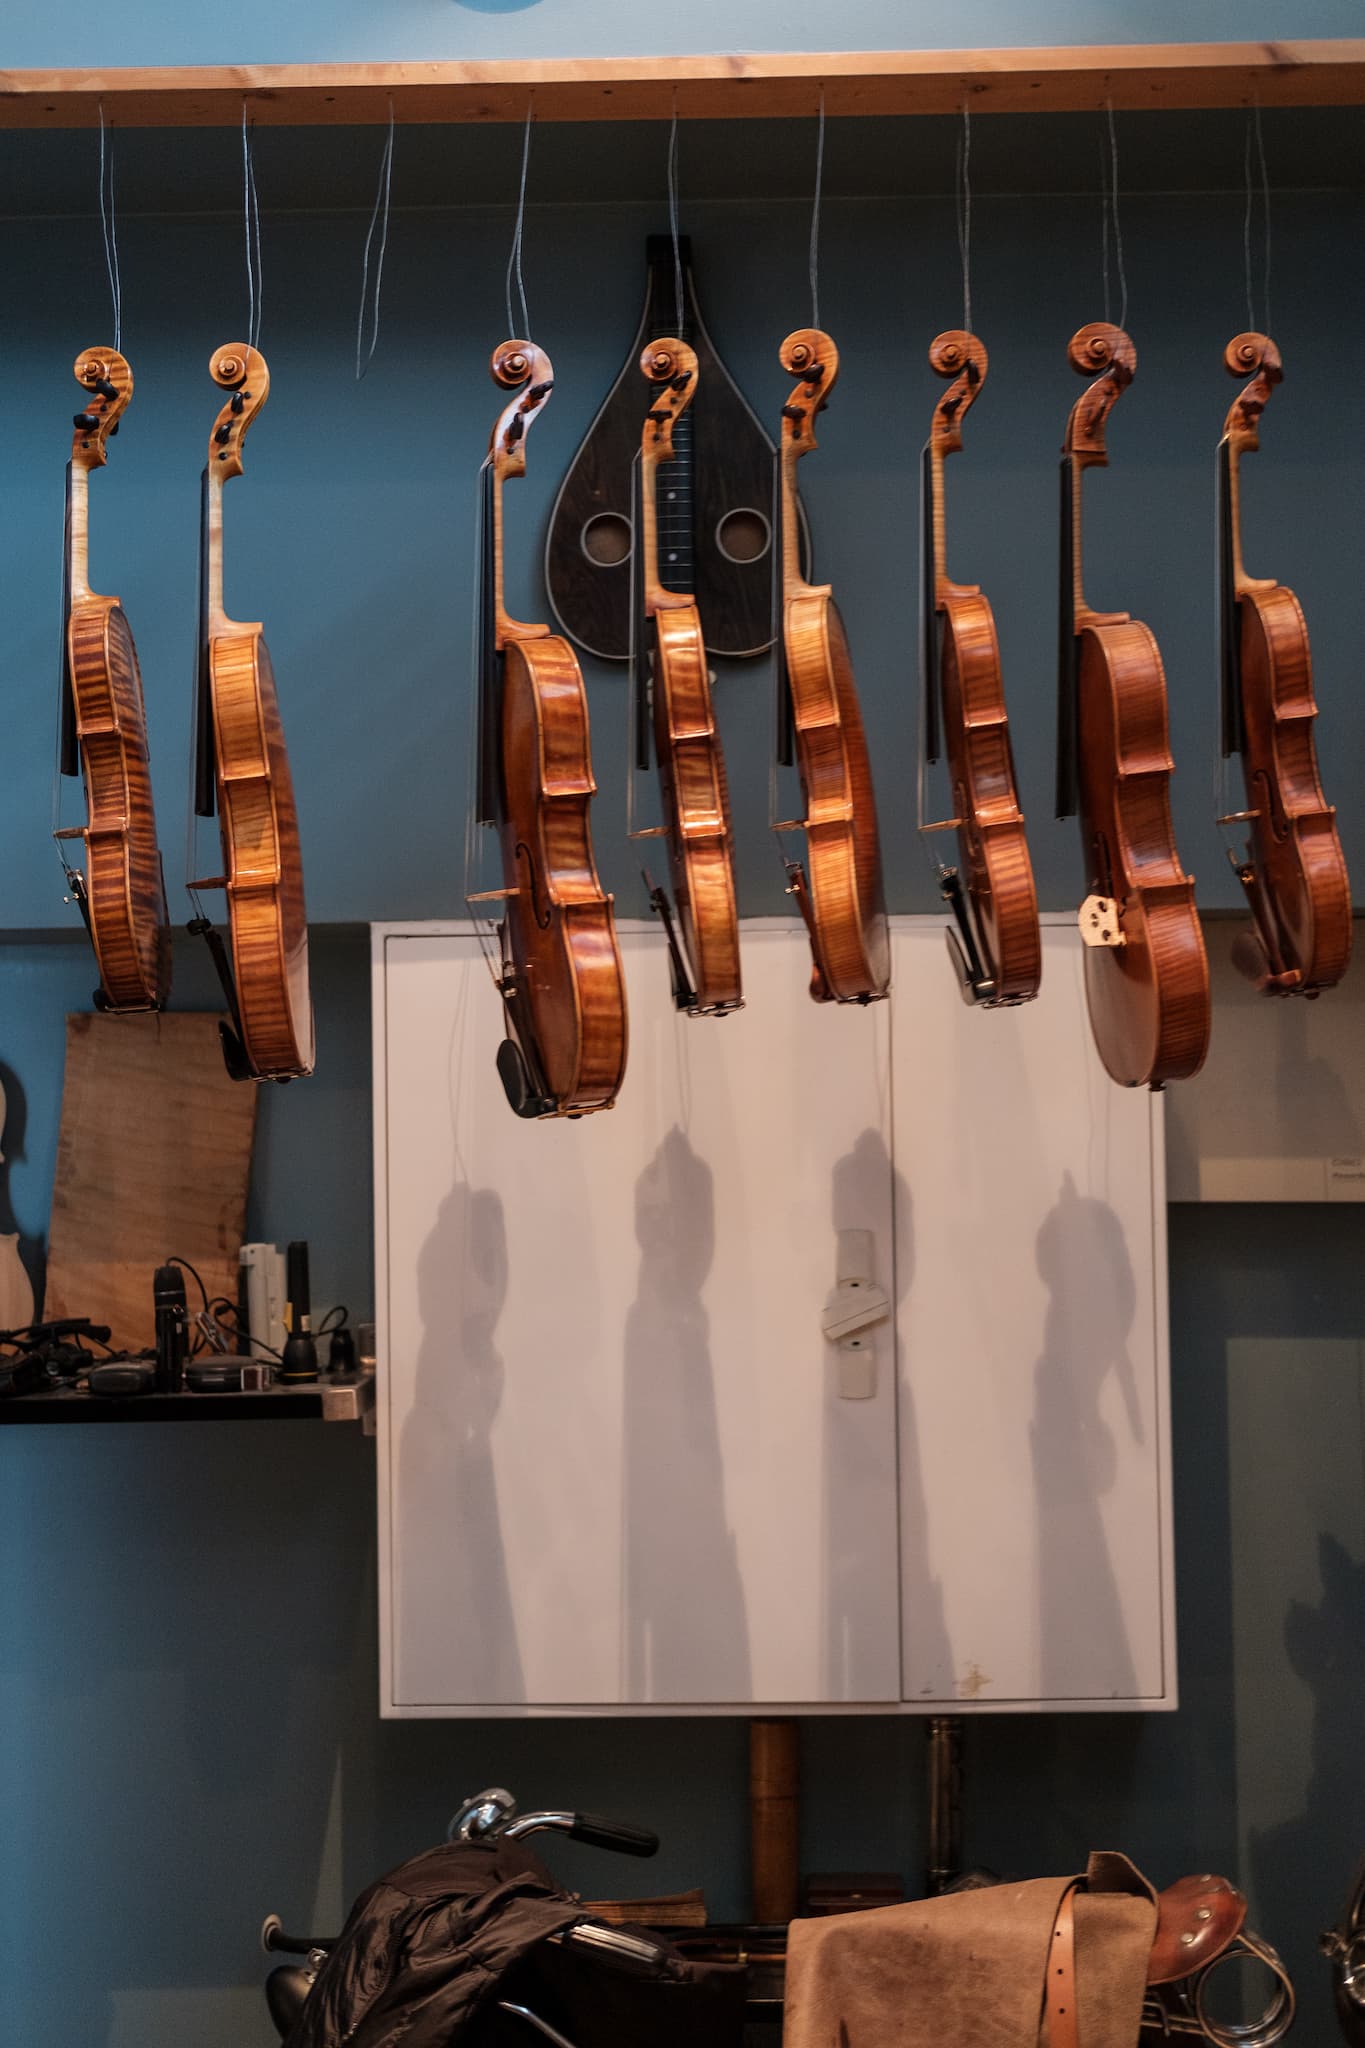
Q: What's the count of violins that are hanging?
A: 8